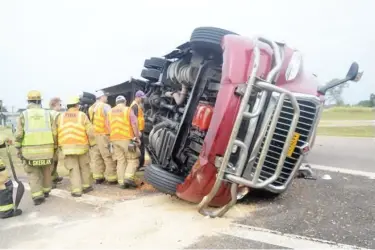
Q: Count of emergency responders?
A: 7